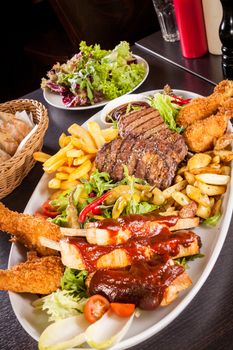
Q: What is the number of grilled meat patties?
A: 2